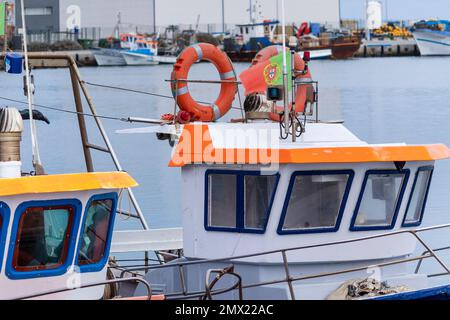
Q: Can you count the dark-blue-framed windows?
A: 4